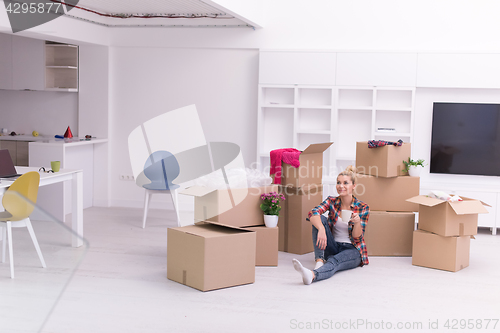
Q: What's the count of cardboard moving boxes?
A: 10